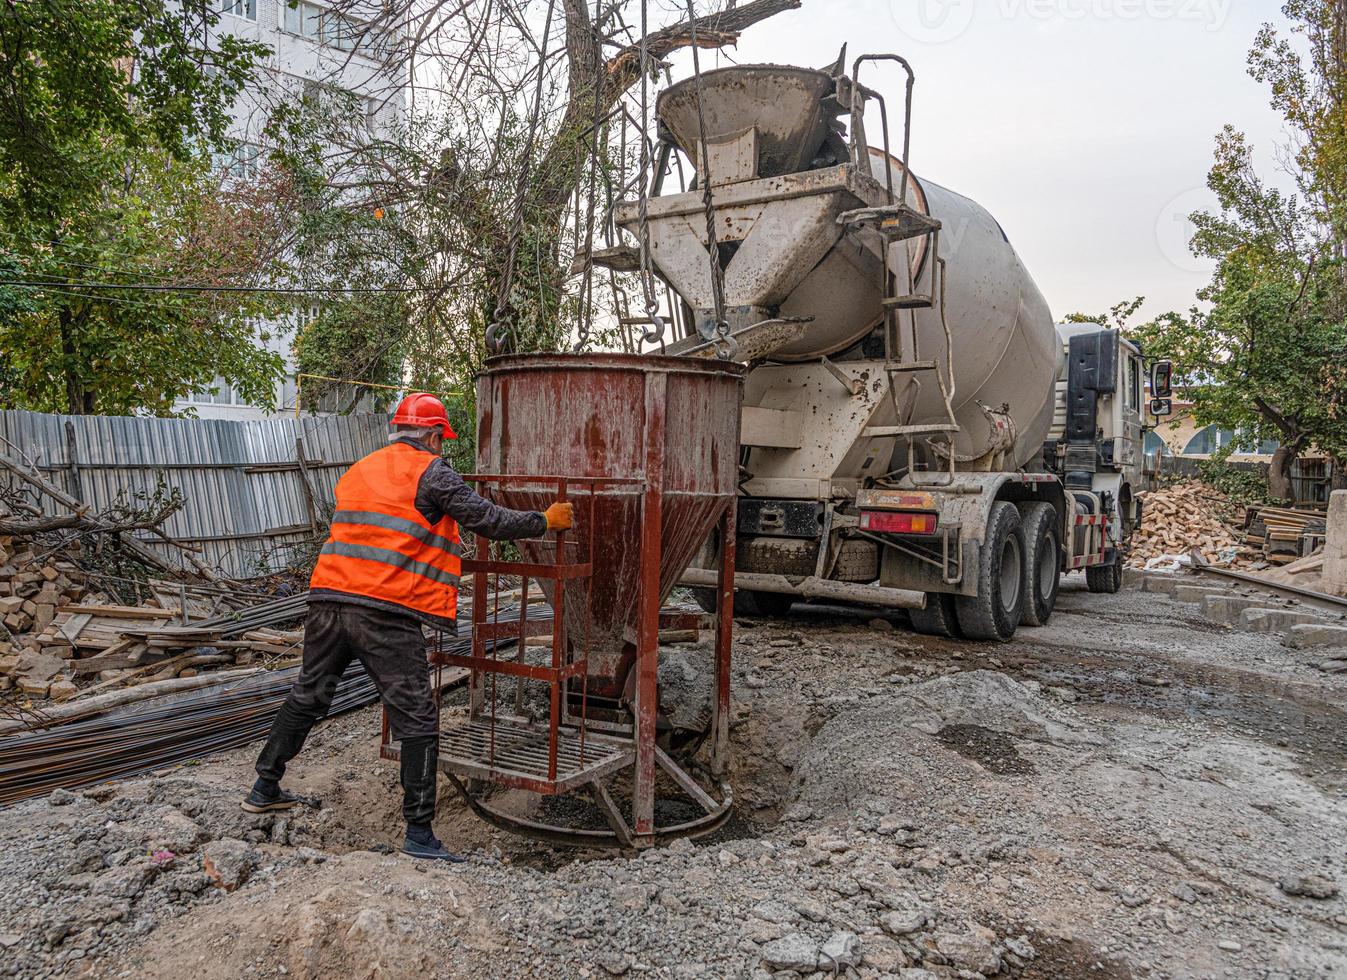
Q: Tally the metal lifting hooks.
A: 4